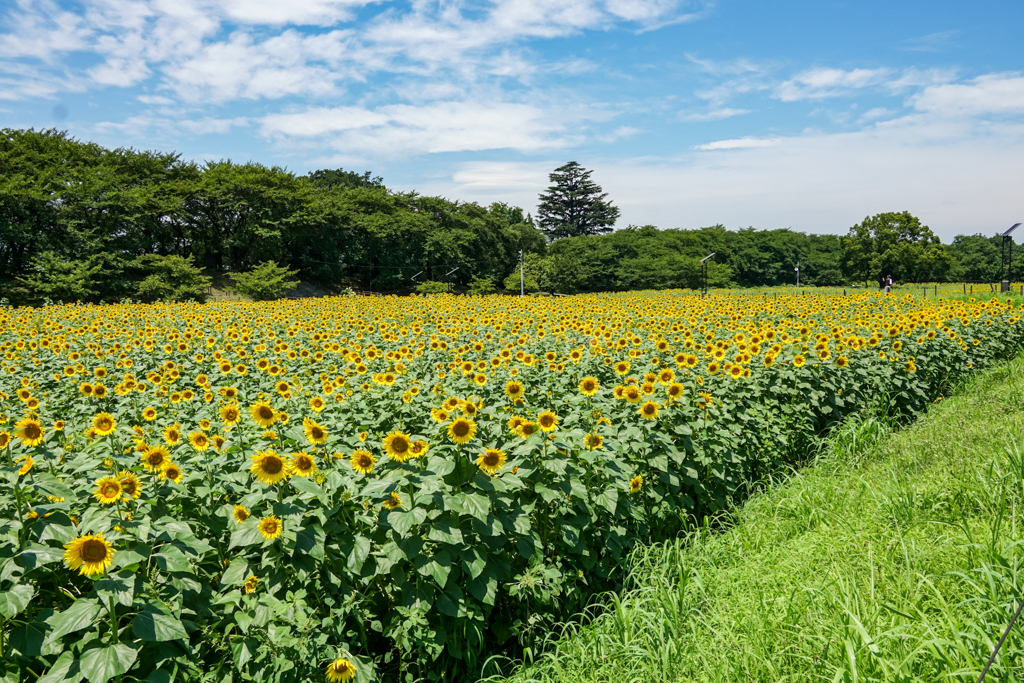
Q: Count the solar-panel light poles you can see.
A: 4